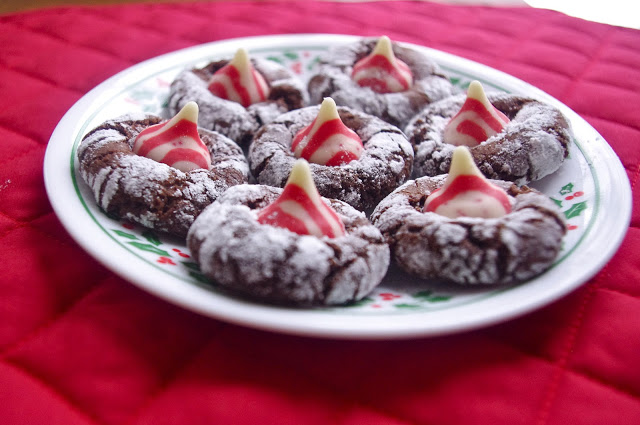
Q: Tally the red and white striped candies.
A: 7